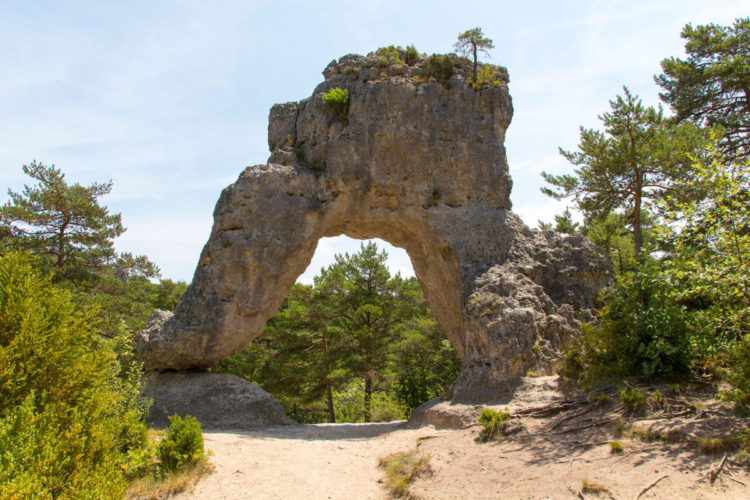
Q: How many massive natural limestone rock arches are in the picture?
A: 1